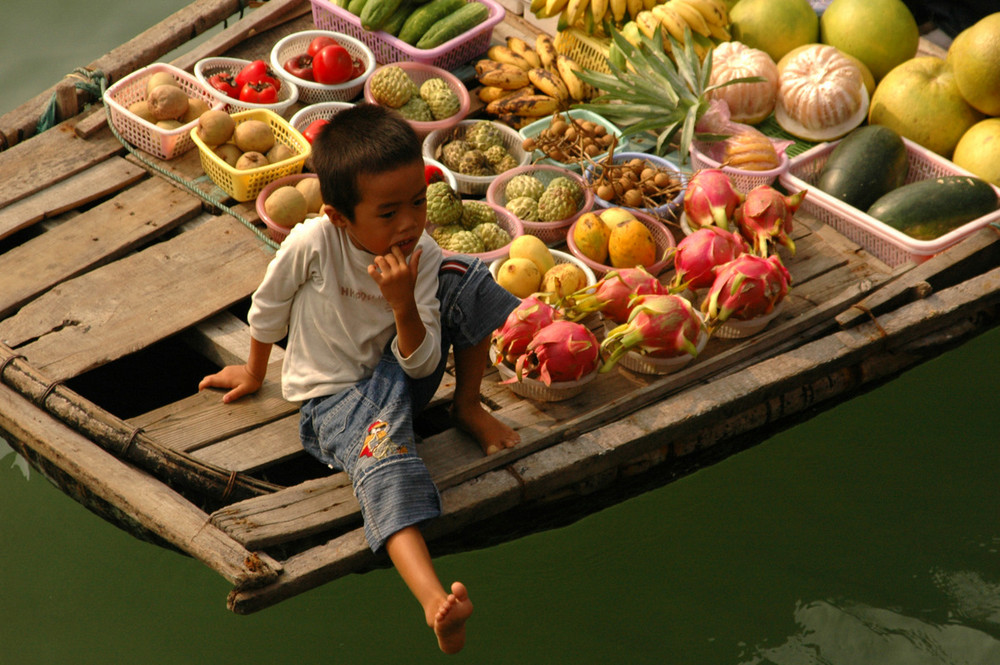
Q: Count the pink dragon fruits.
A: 8